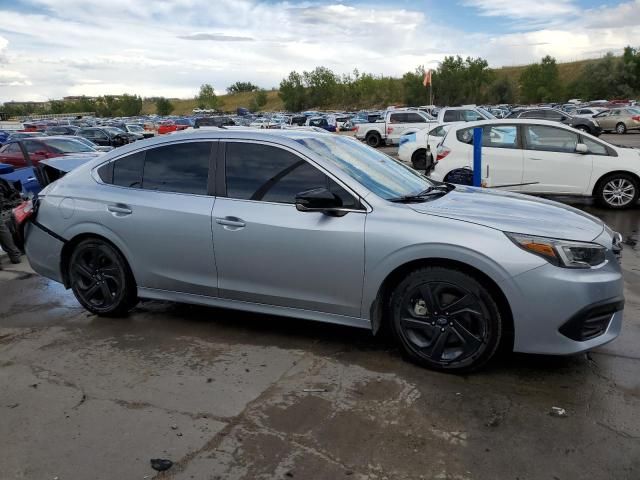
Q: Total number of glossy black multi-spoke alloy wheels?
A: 2